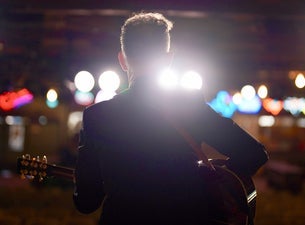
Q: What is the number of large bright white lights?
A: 4